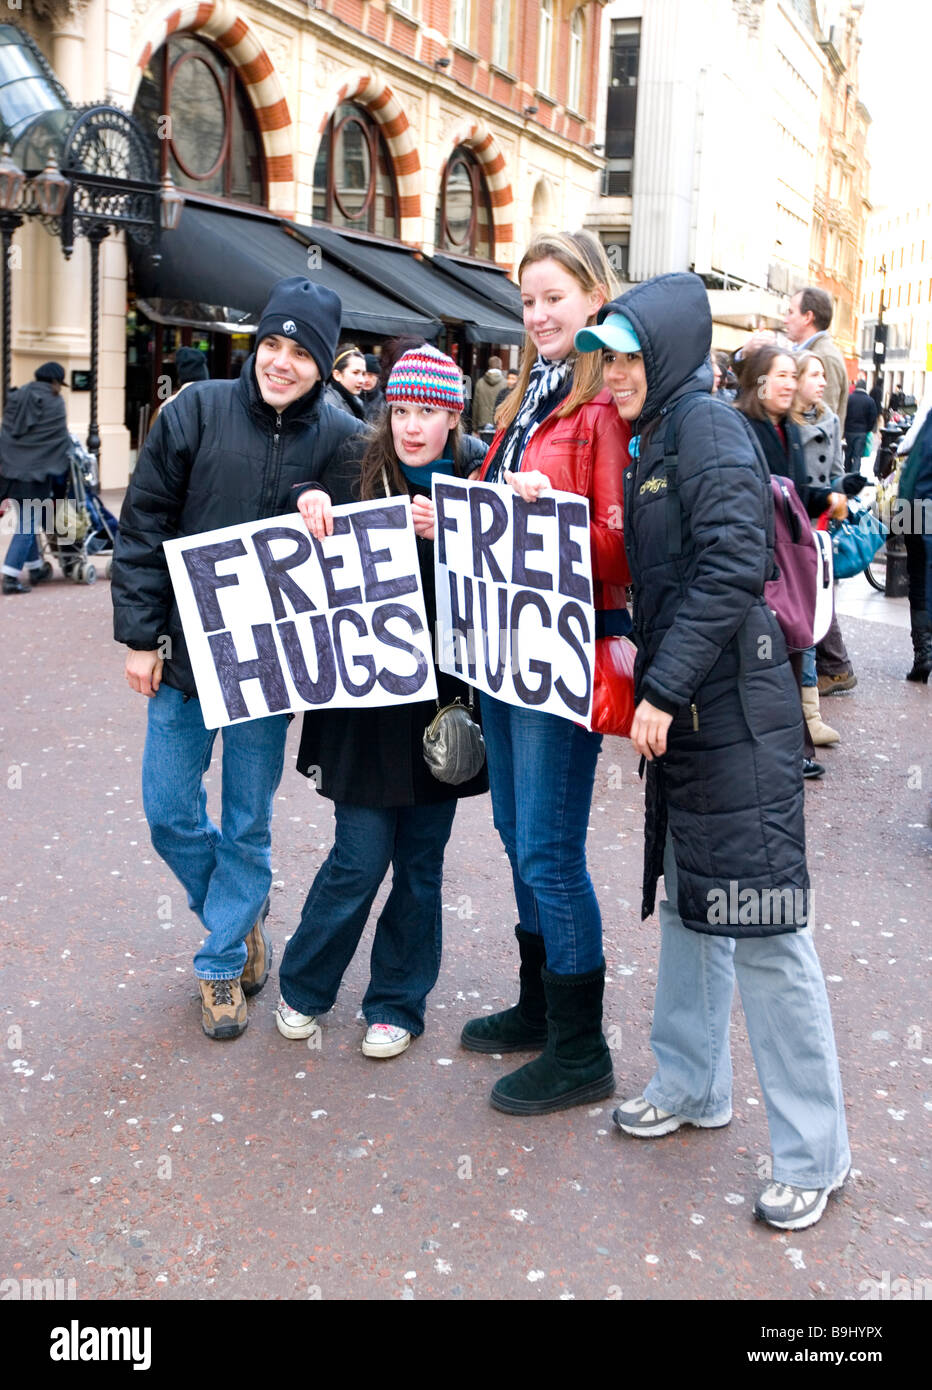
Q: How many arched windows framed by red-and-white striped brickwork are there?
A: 3